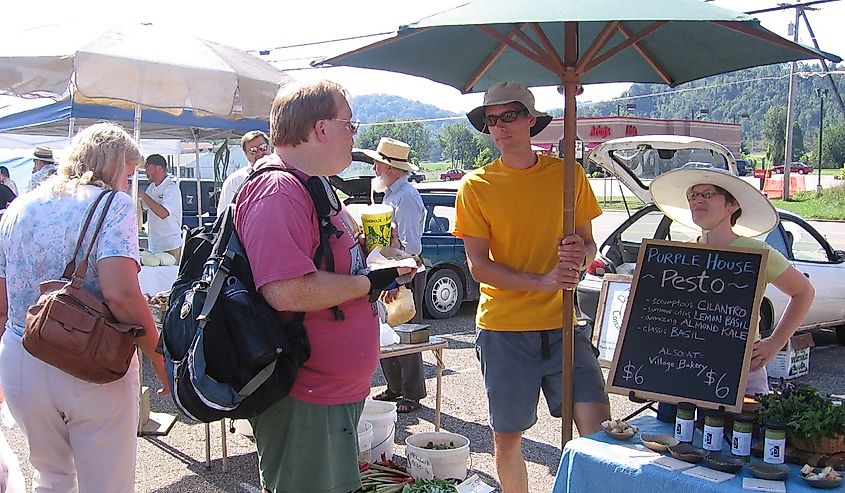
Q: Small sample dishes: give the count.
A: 6